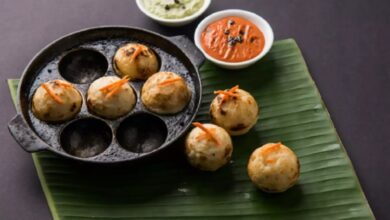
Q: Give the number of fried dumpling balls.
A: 7